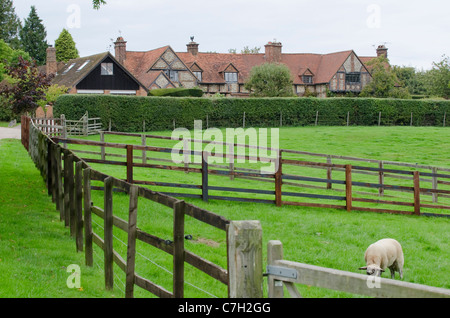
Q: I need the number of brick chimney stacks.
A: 5